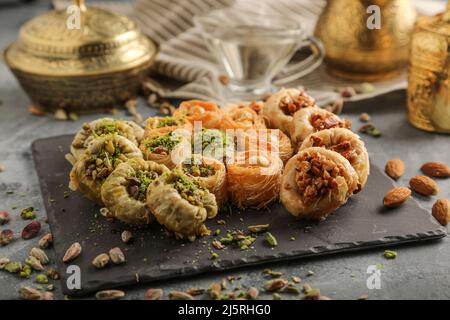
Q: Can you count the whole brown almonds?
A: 5